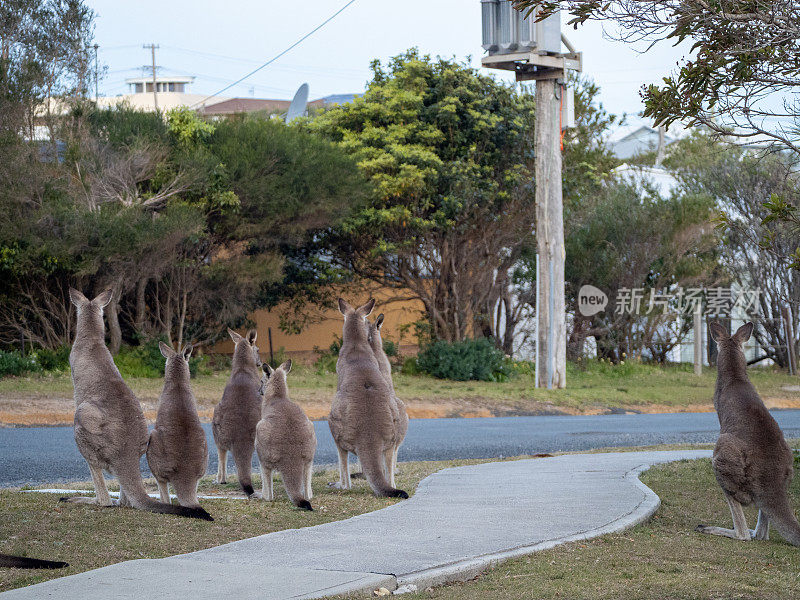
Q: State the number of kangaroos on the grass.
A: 7